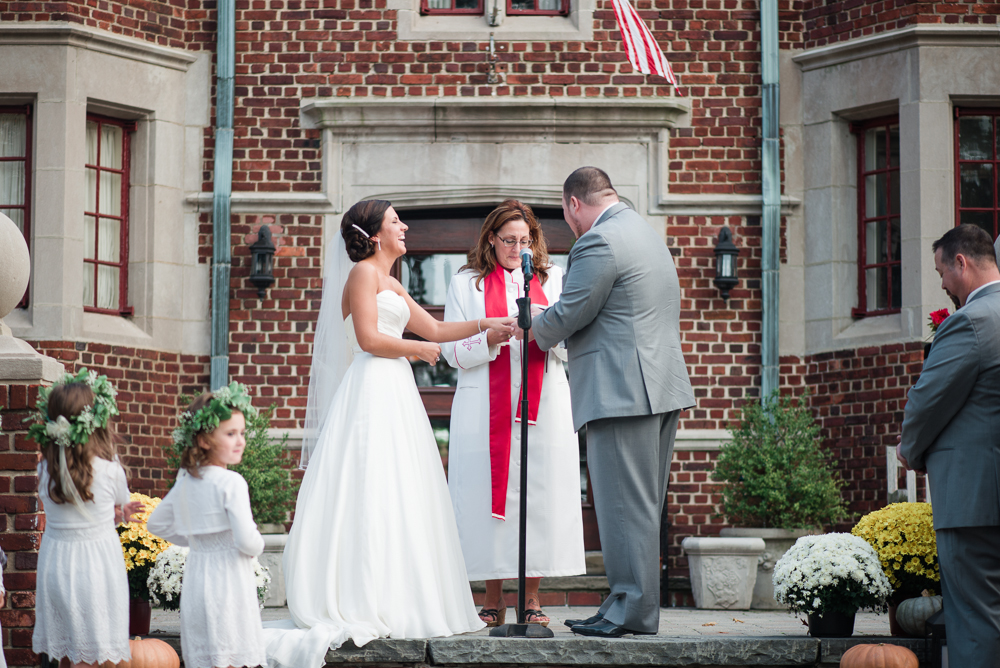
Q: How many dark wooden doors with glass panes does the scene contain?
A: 1